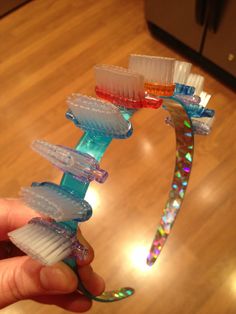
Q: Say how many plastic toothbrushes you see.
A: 10